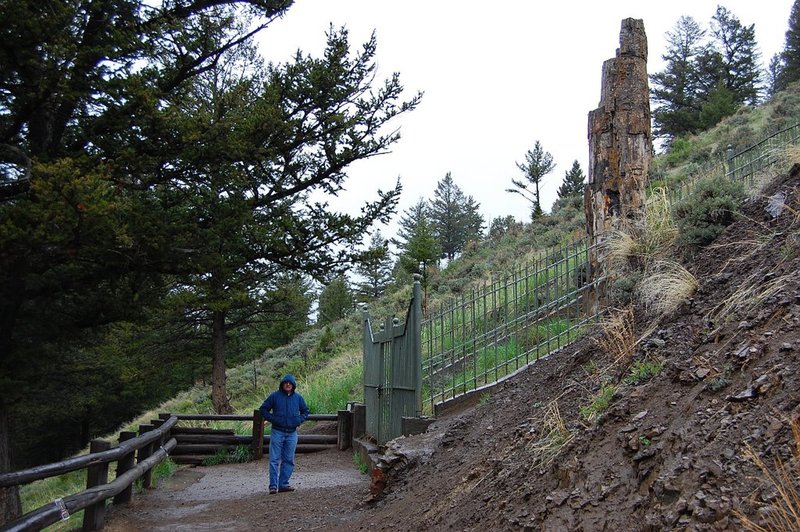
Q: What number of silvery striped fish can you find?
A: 0